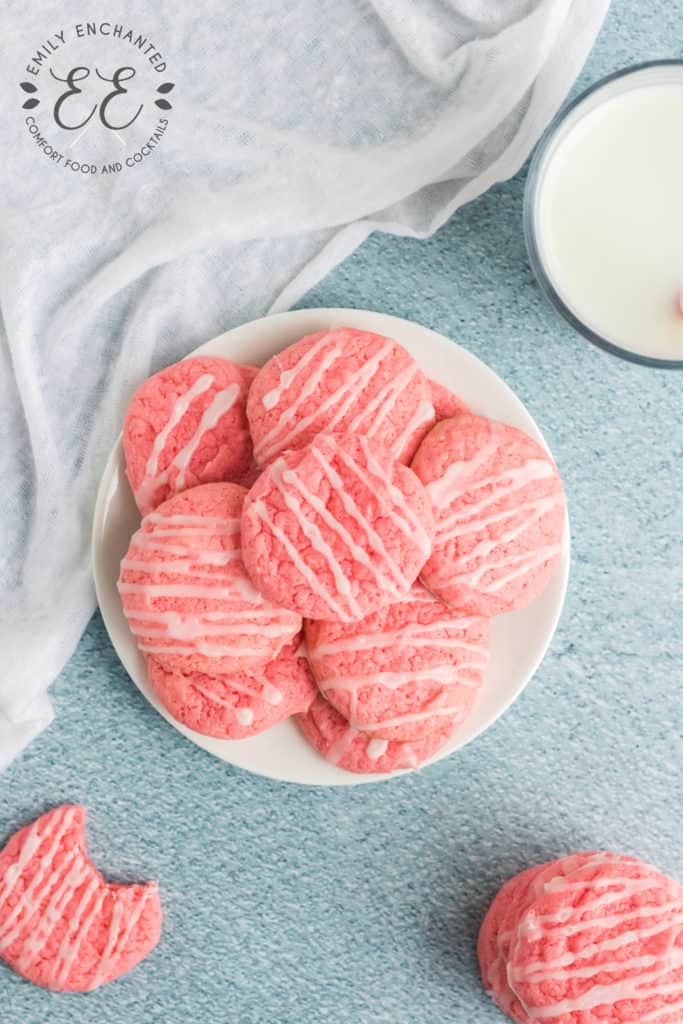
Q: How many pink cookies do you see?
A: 12